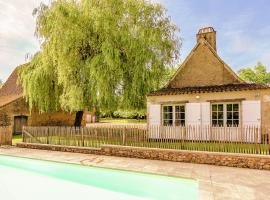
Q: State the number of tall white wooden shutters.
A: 4